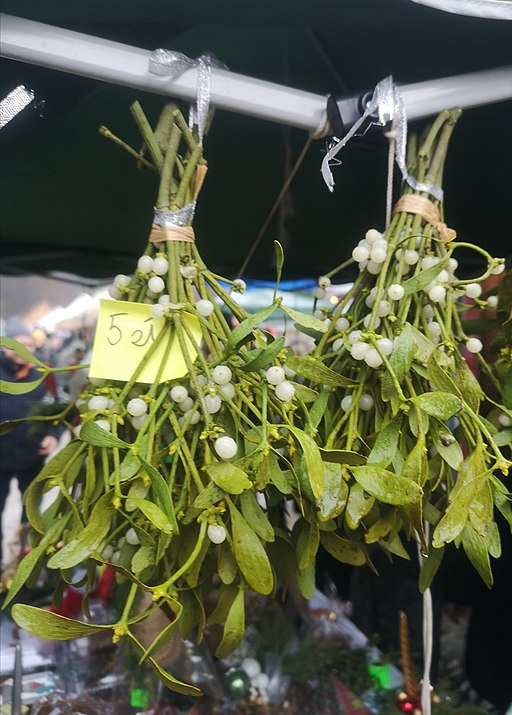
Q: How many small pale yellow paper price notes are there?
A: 1